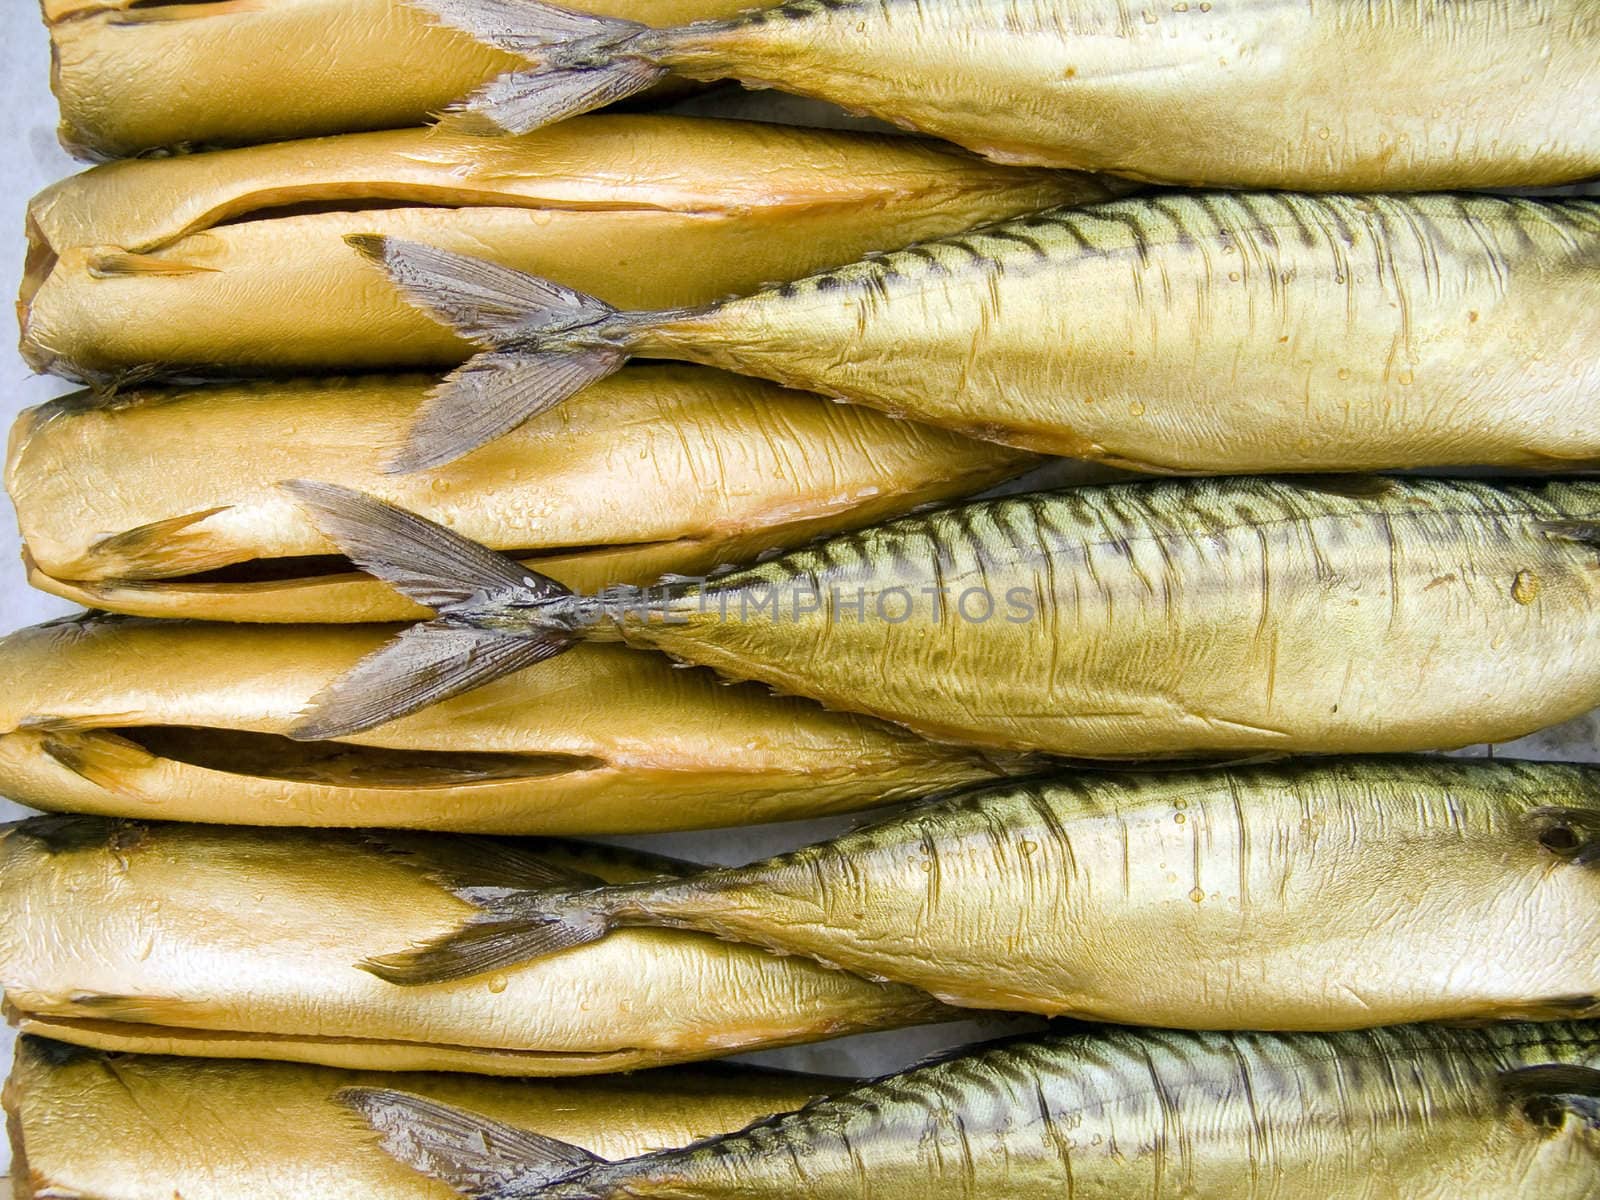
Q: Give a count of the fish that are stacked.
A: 11